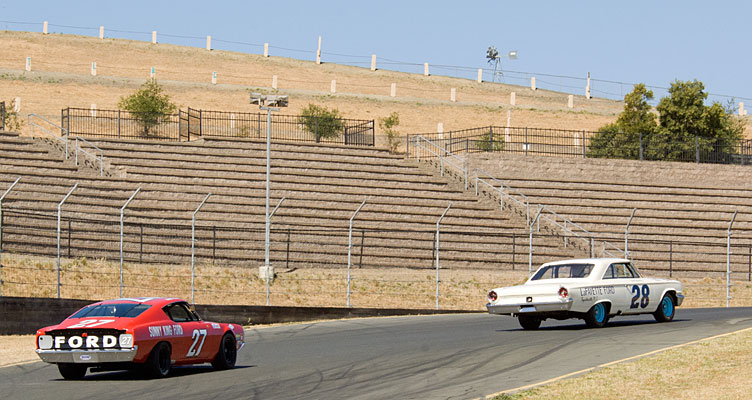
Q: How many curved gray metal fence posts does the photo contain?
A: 10